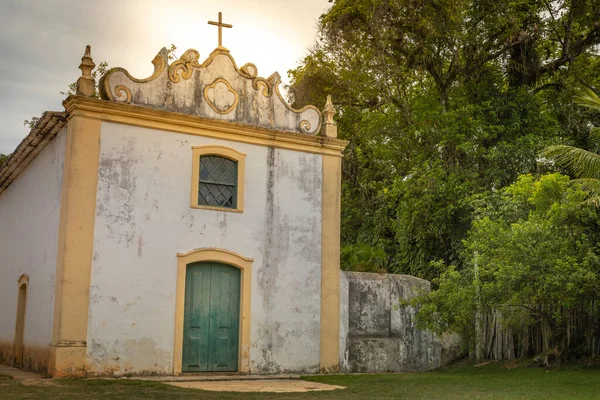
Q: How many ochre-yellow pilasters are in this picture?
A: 2